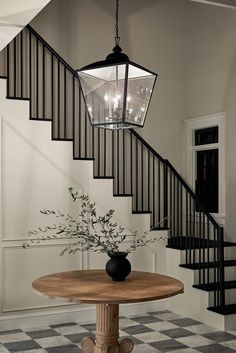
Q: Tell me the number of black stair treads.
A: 13